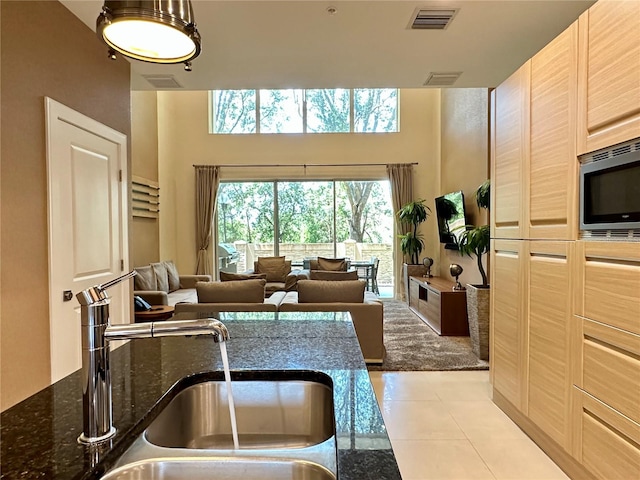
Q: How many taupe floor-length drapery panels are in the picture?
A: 2